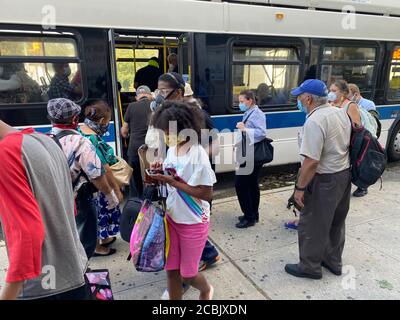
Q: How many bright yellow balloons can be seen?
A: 0